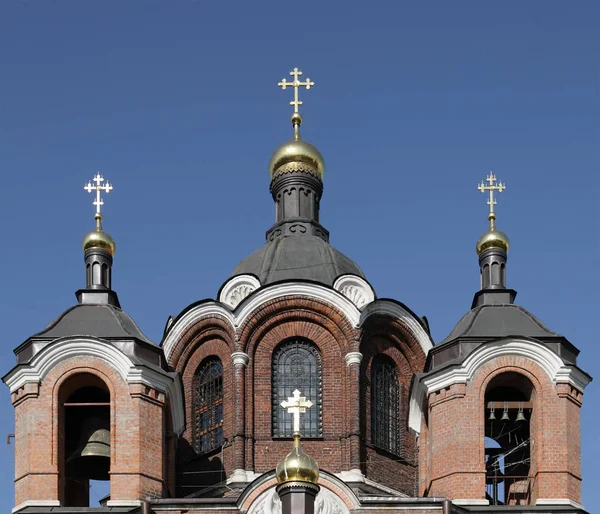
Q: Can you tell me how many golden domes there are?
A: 4